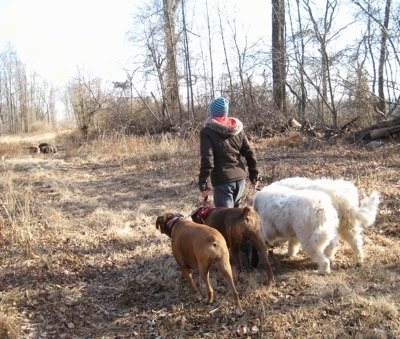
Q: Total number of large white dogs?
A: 2